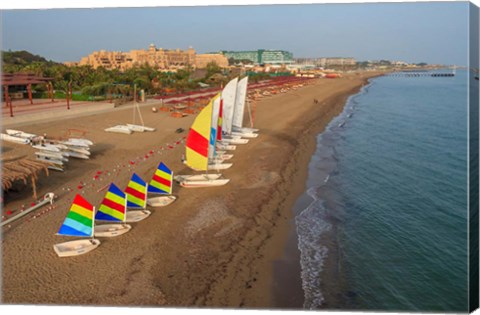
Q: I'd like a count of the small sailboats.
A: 4